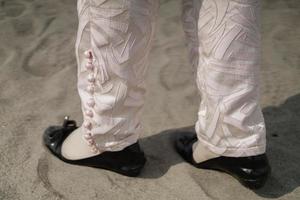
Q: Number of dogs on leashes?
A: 0